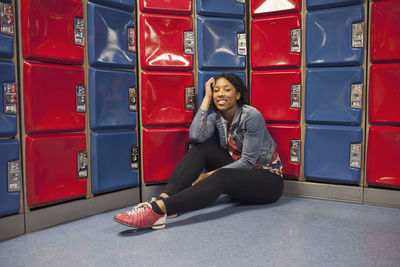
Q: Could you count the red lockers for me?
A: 14